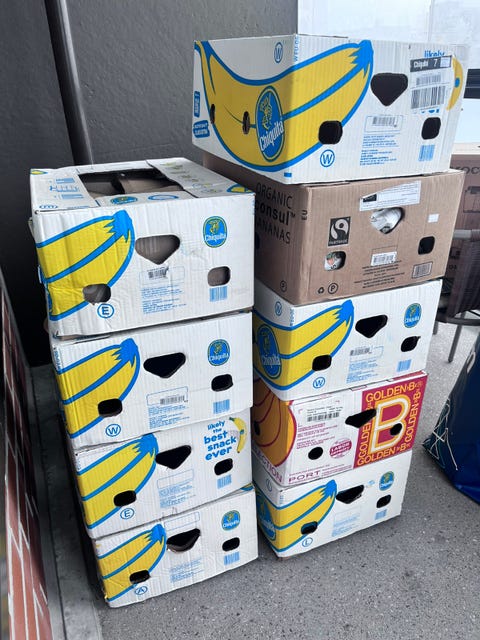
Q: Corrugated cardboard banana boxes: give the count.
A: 9